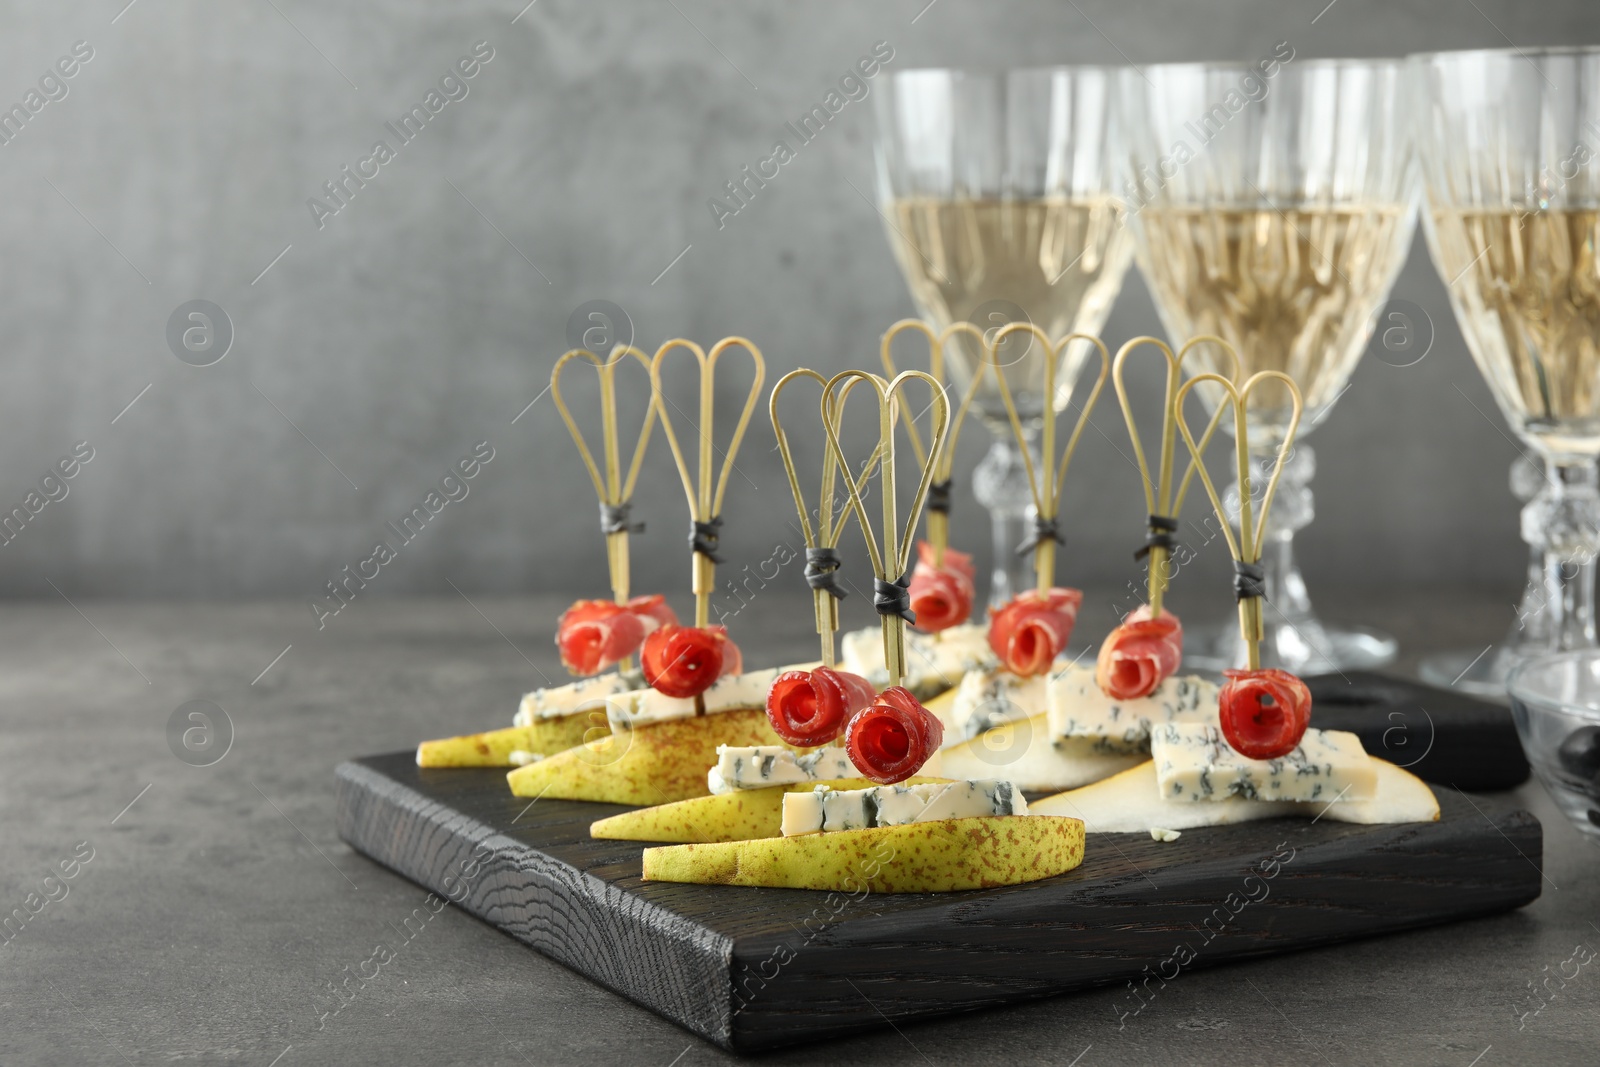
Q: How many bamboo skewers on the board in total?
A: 8